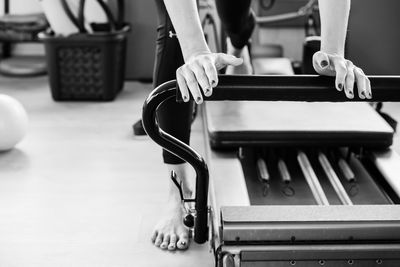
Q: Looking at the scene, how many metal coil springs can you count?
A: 5